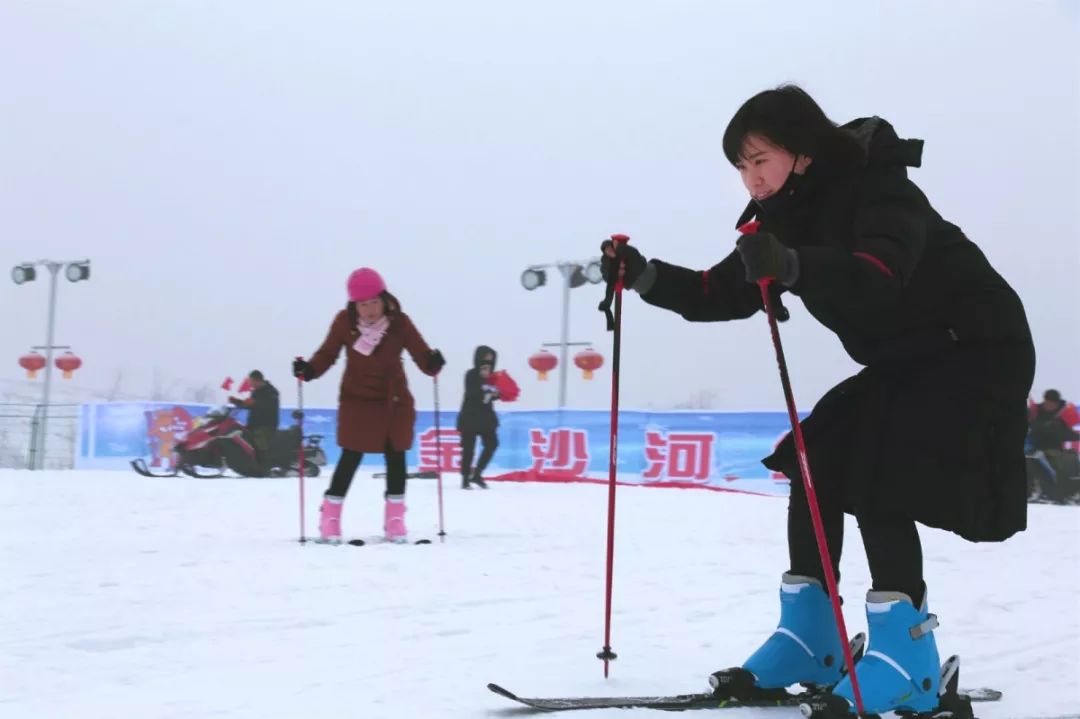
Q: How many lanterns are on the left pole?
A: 2